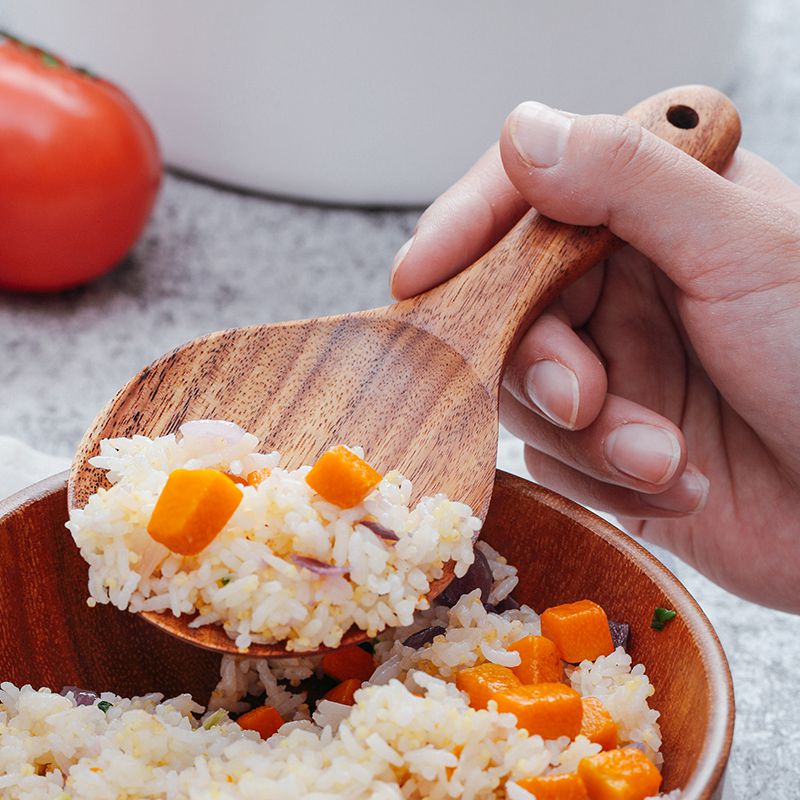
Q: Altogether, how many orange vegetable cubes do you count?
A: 12